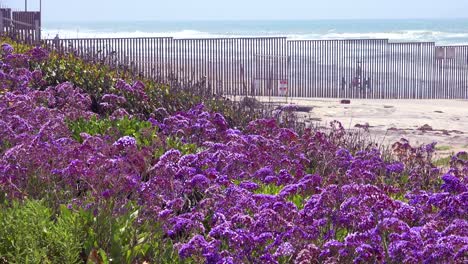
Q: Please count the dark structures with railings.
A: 1